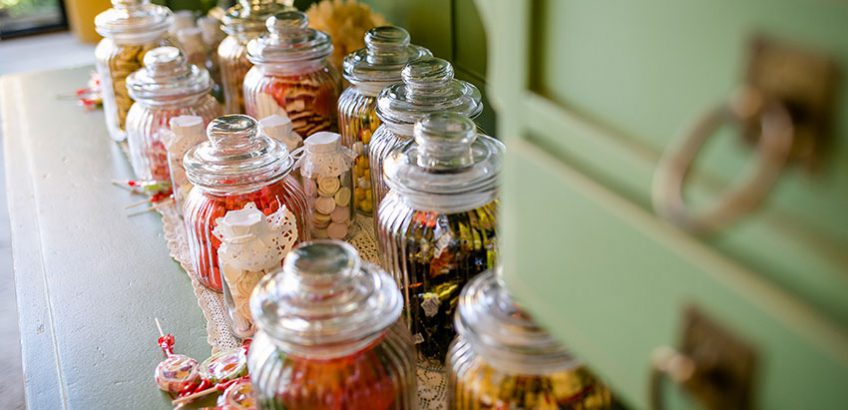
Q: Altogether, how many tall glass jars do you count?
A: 10